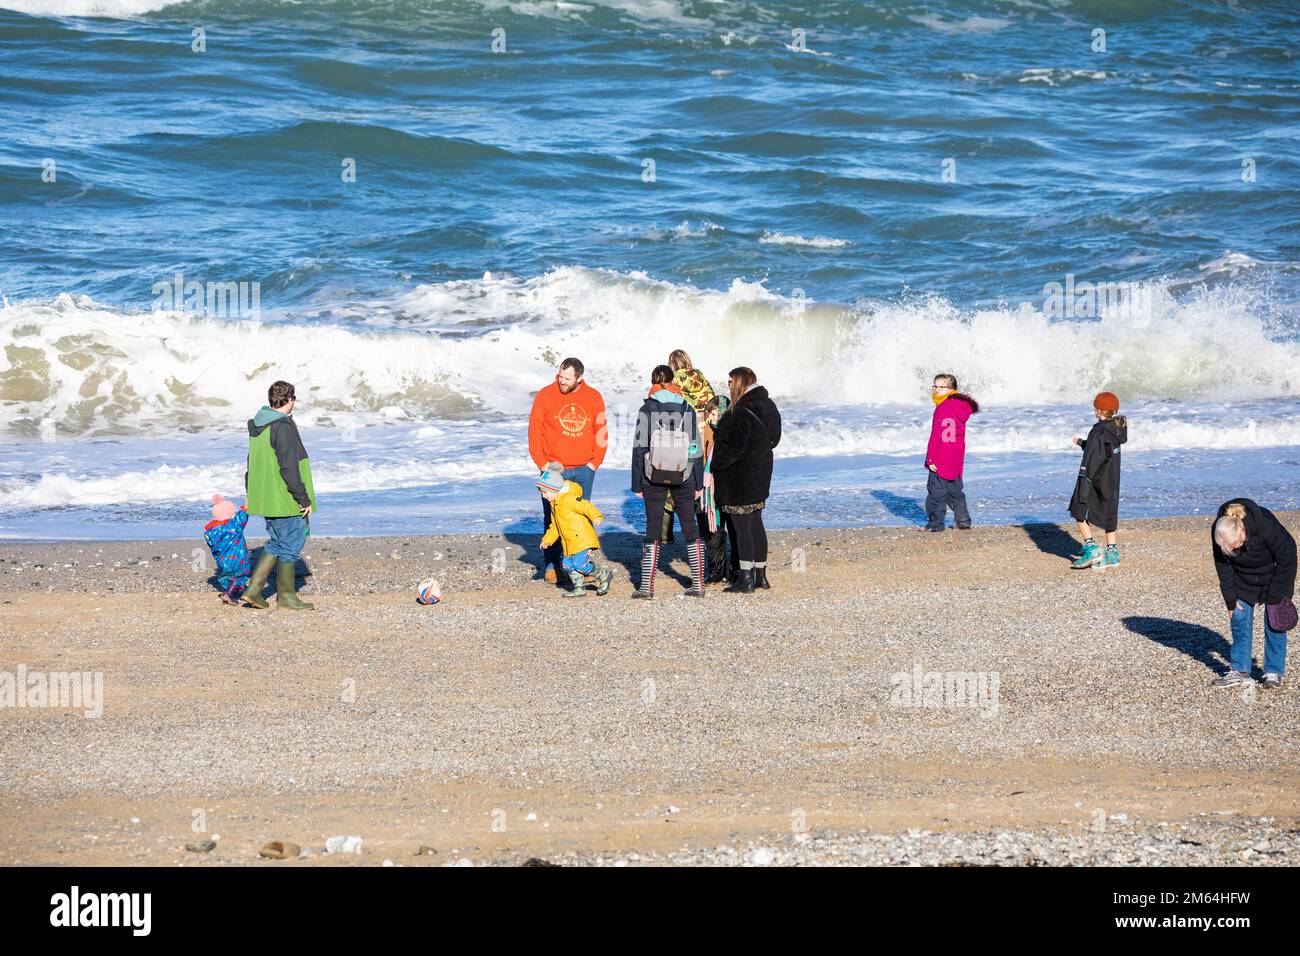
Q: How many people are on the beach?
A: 11